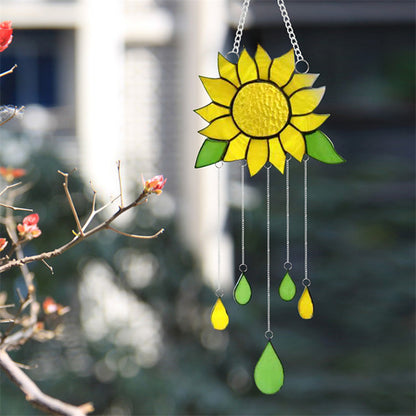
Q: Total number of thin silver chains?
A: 5